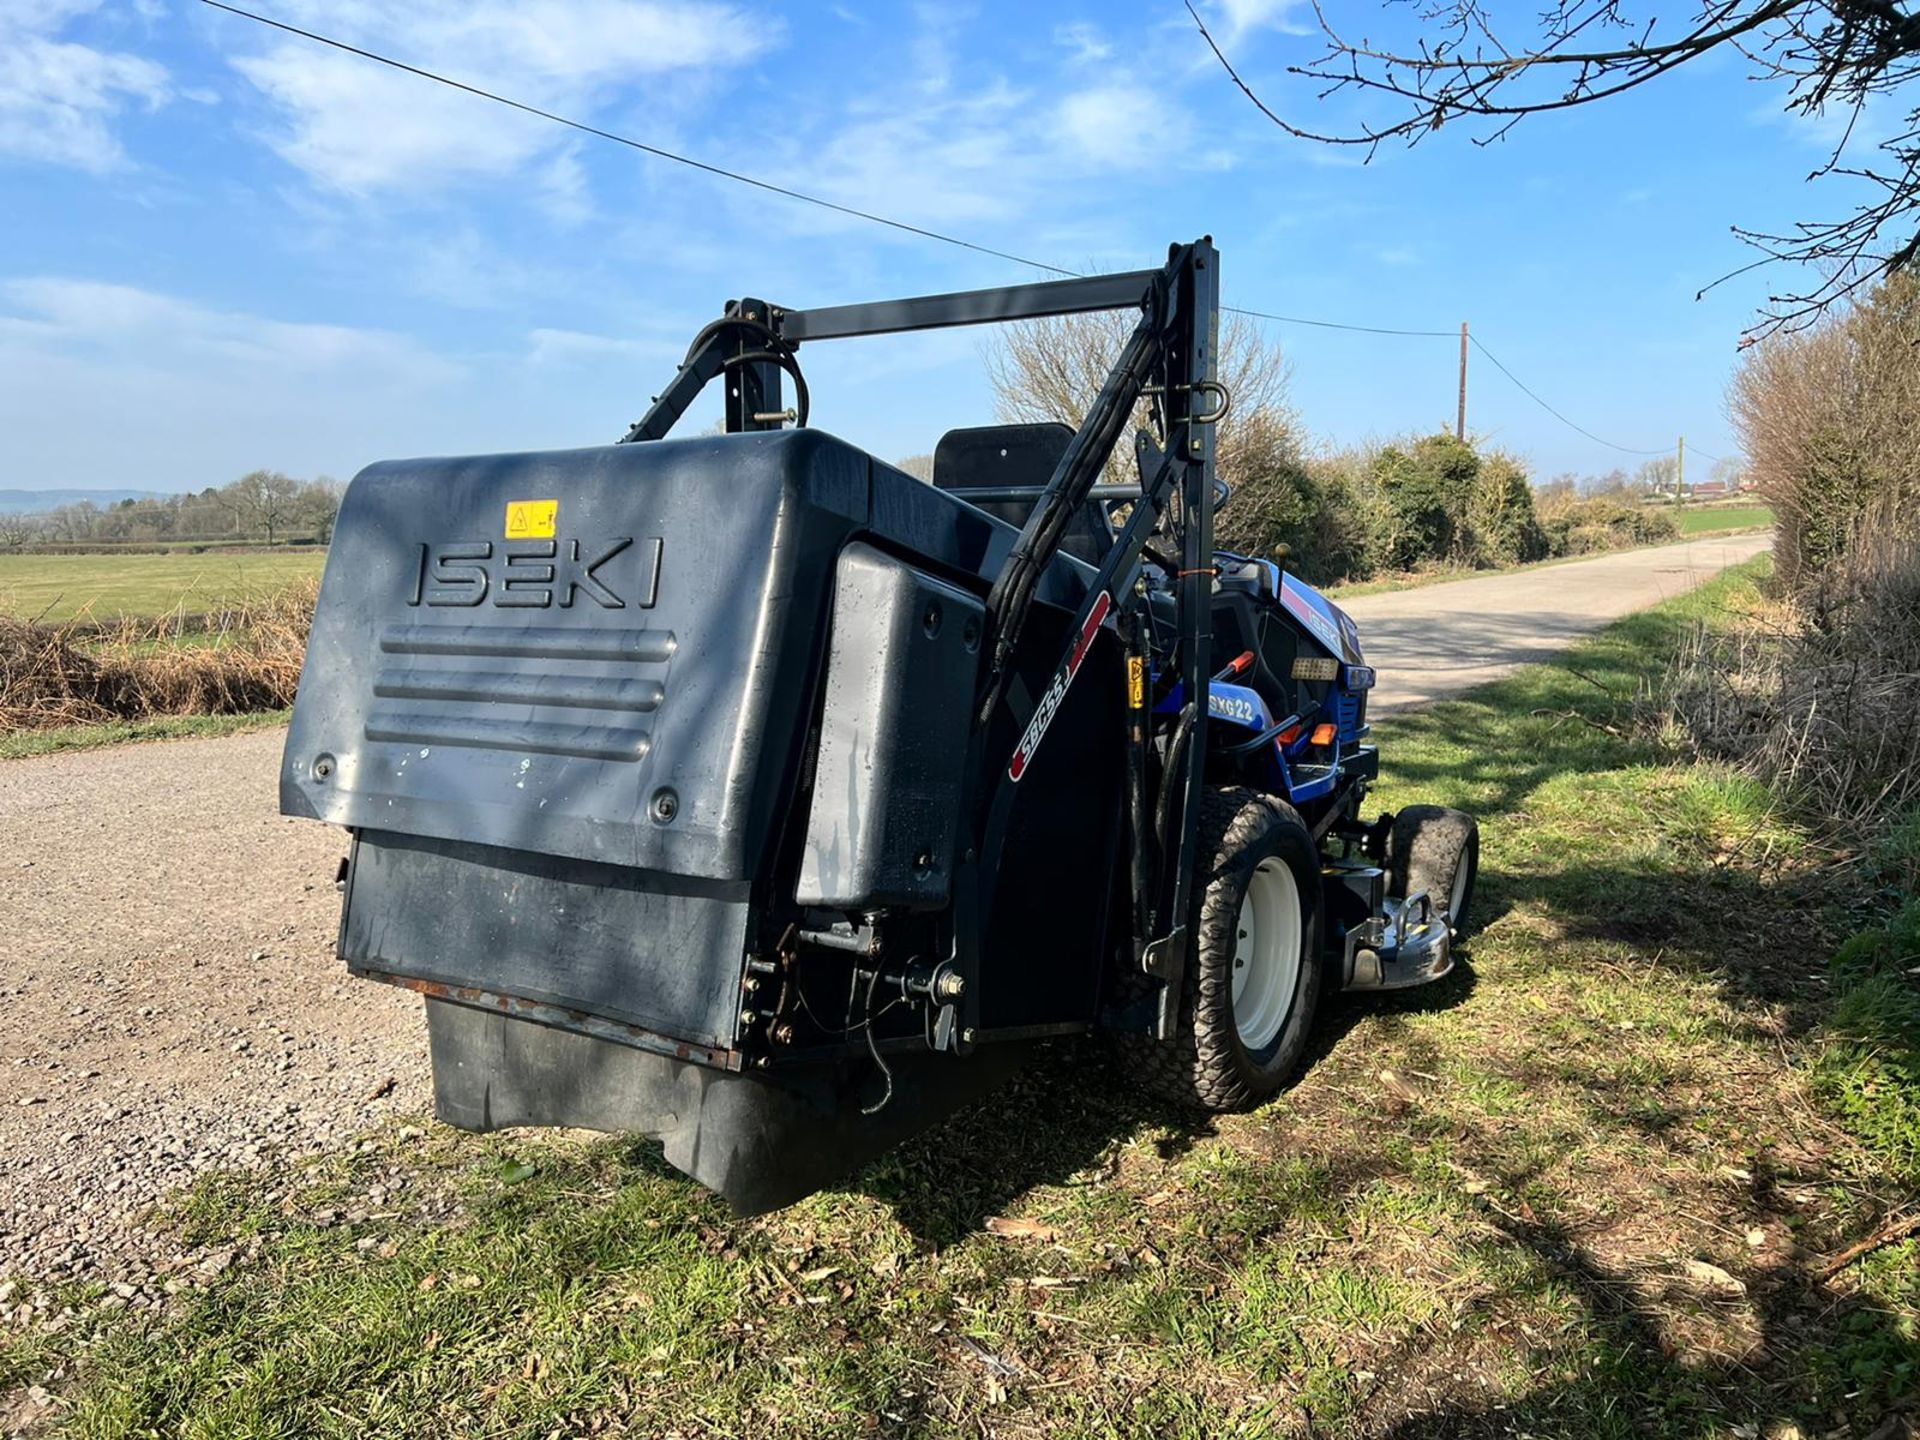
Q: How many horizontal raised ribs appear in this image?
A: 3